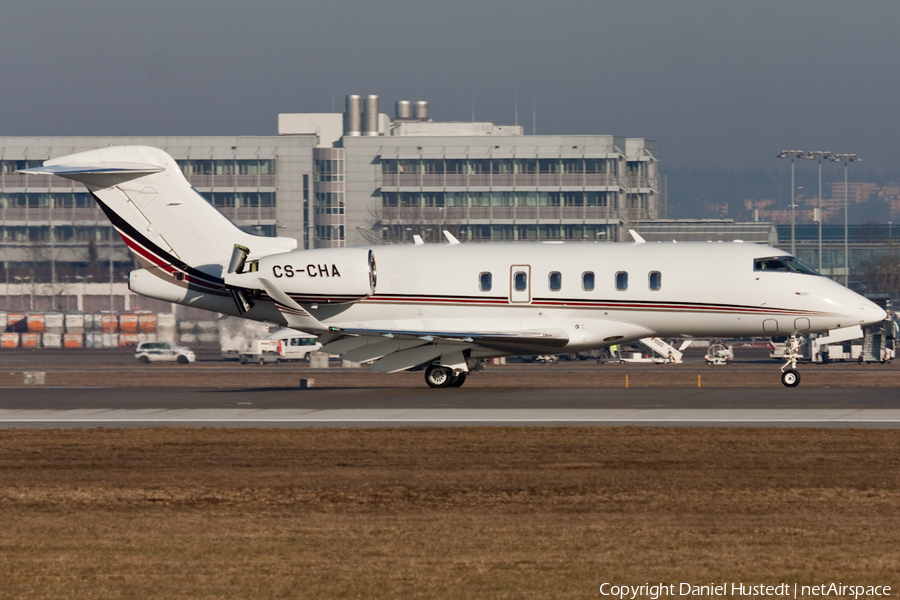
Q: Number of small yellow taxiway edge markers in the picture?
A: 2